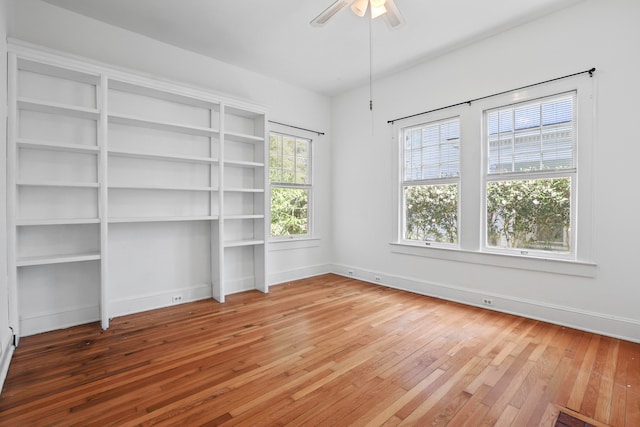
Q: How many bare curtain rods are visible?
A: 2